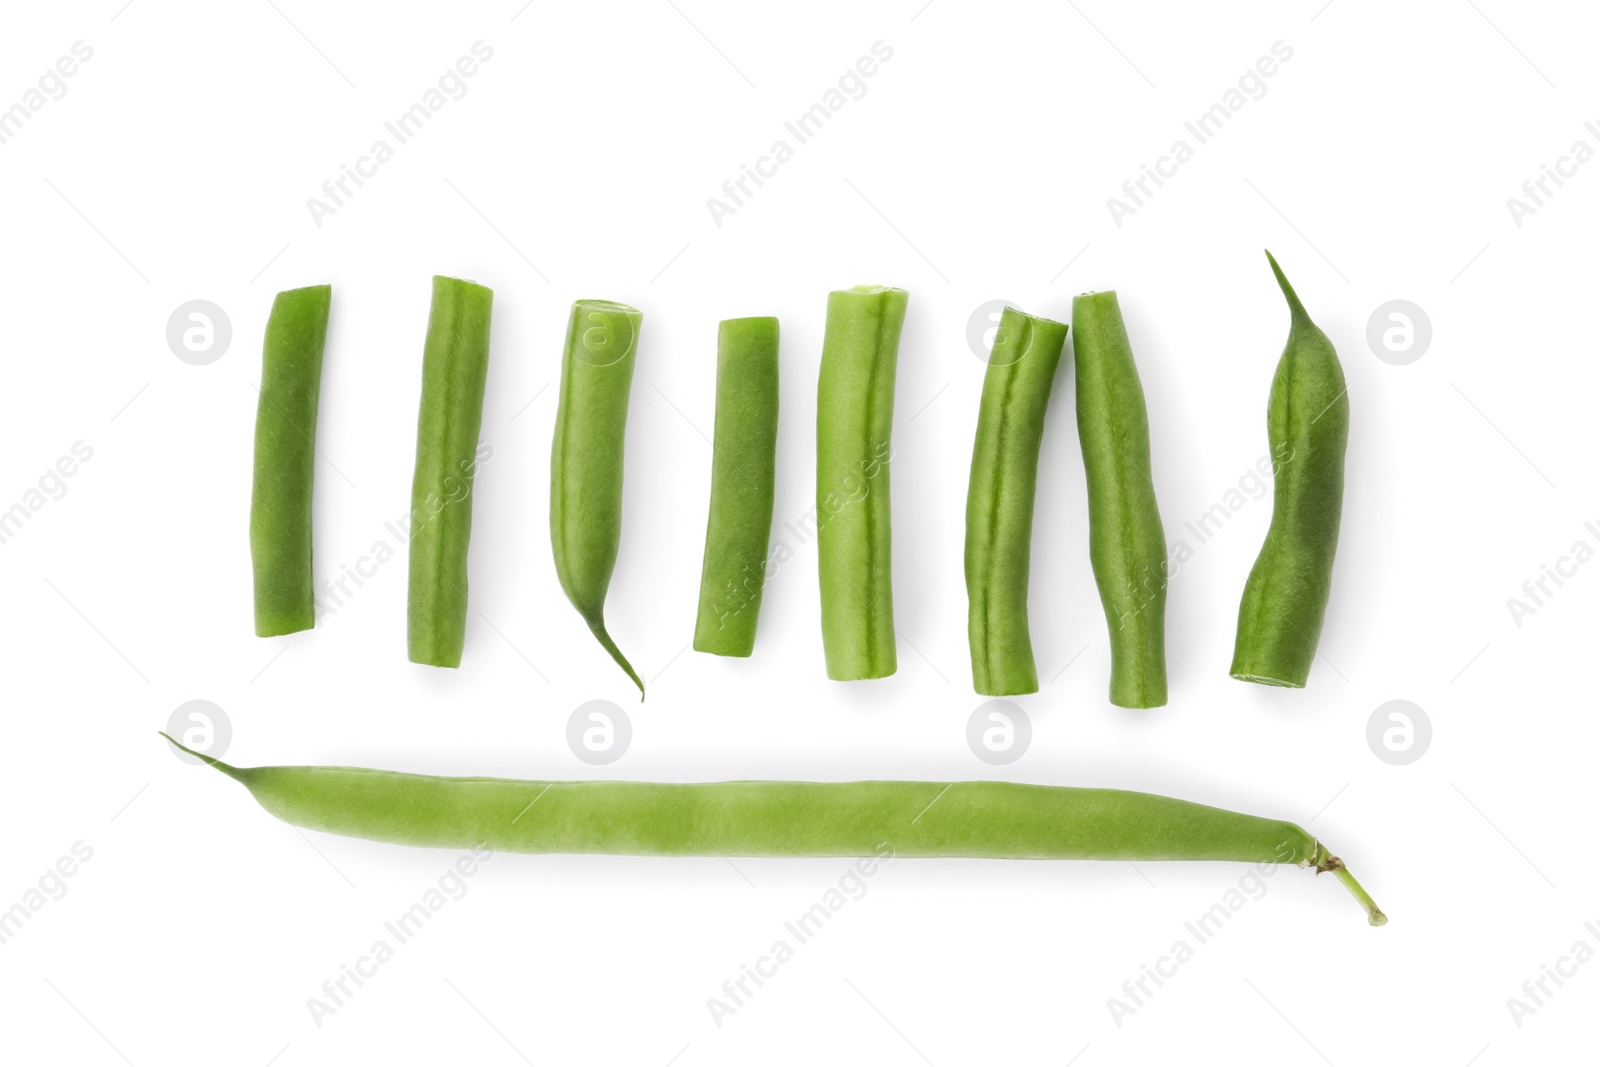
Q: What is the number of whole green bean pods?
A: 1